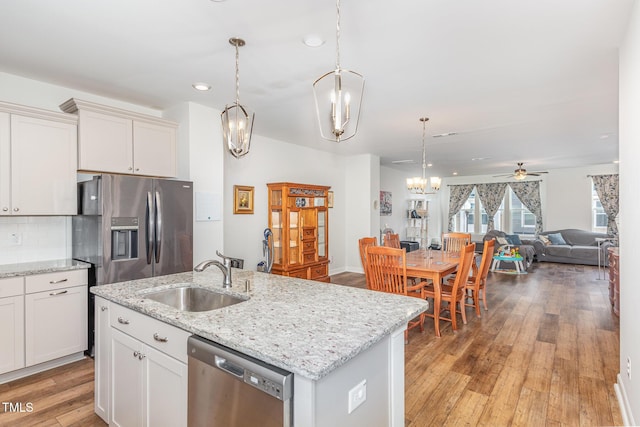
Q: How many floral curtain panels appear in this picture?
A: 4